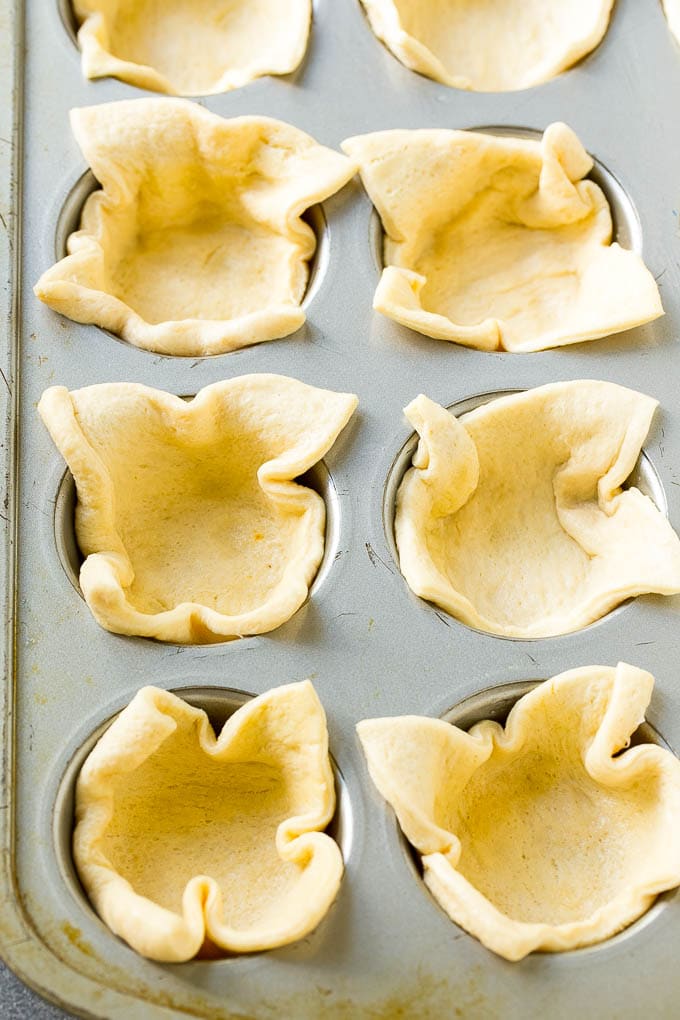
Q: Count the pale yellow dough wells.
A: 8